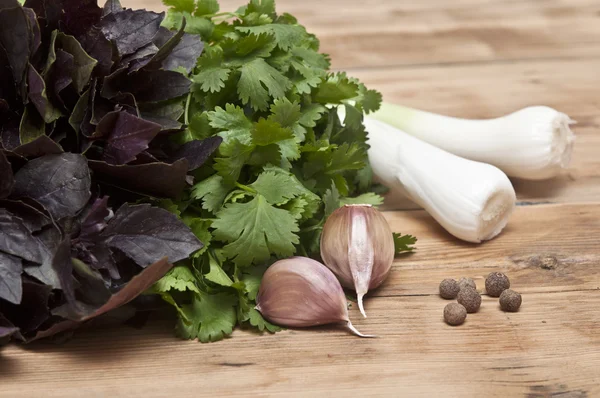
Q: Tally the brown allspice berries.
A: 6